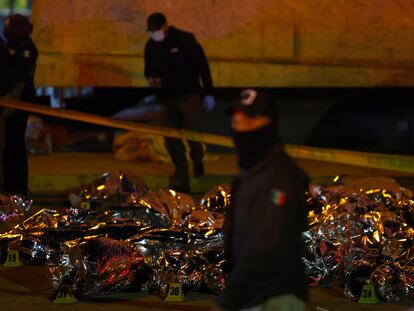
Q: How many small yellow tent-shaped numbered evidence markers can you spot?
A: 4